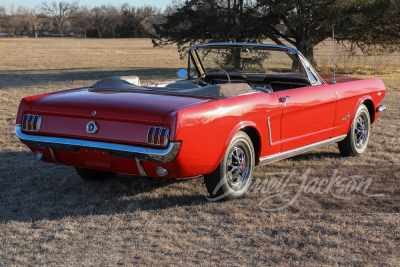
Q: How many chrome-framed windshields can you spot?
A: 1